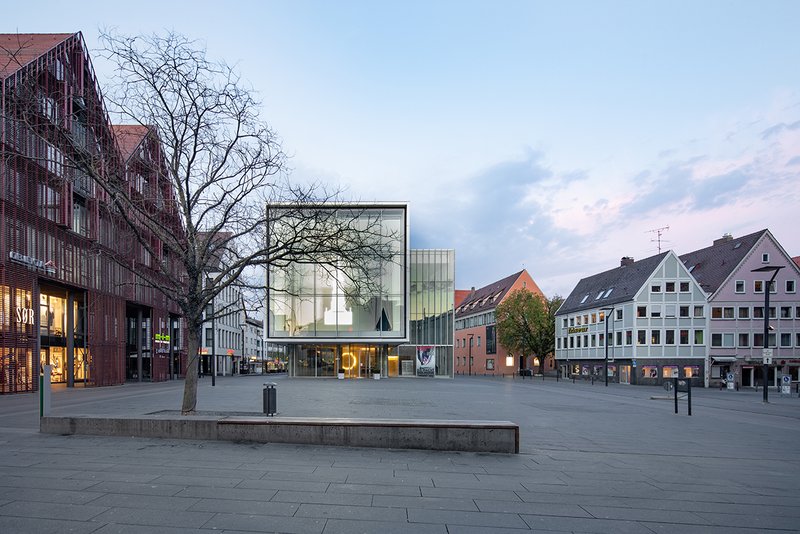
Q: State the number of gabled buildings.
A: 5